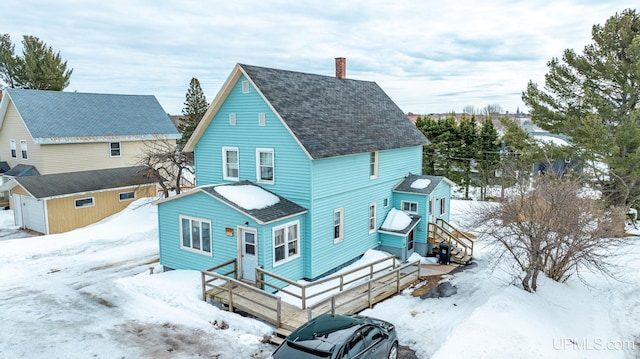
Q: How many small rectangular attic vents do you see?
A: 3